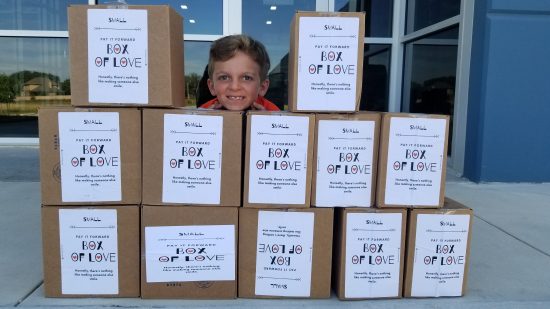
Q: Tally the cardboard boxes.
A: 12